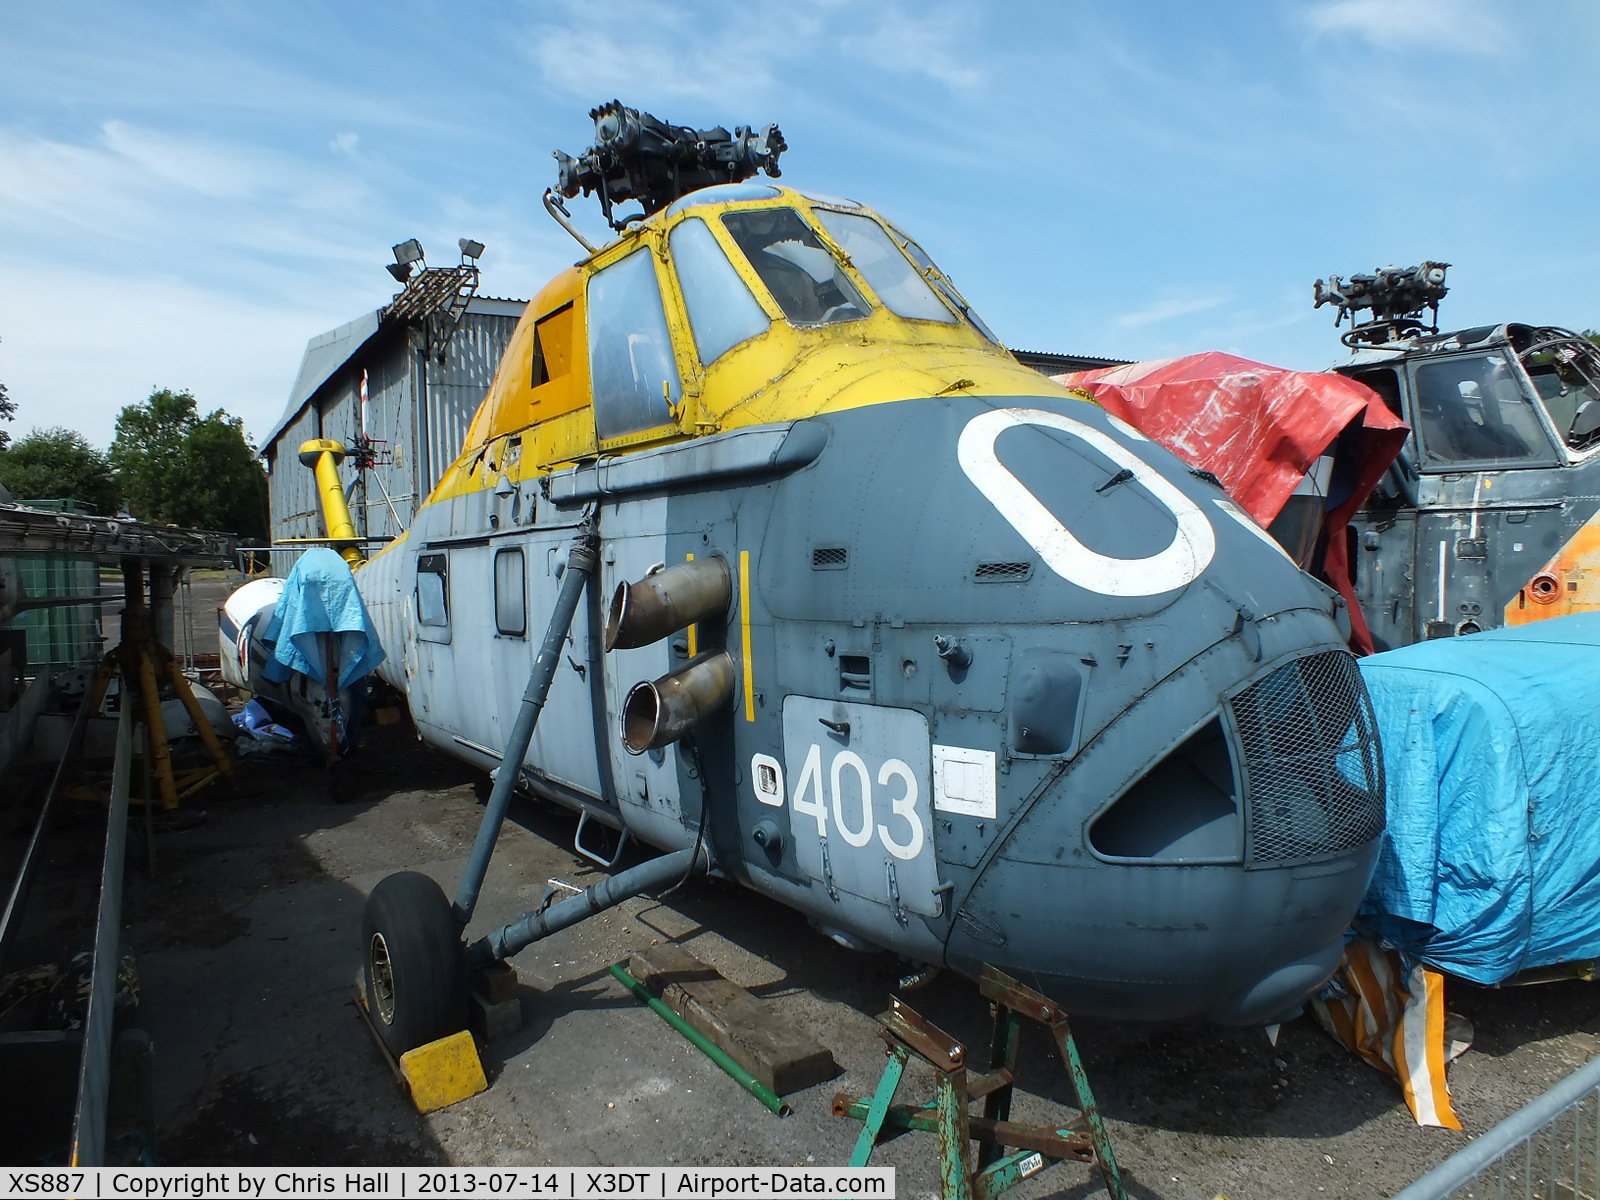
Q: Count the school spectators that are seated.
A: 0